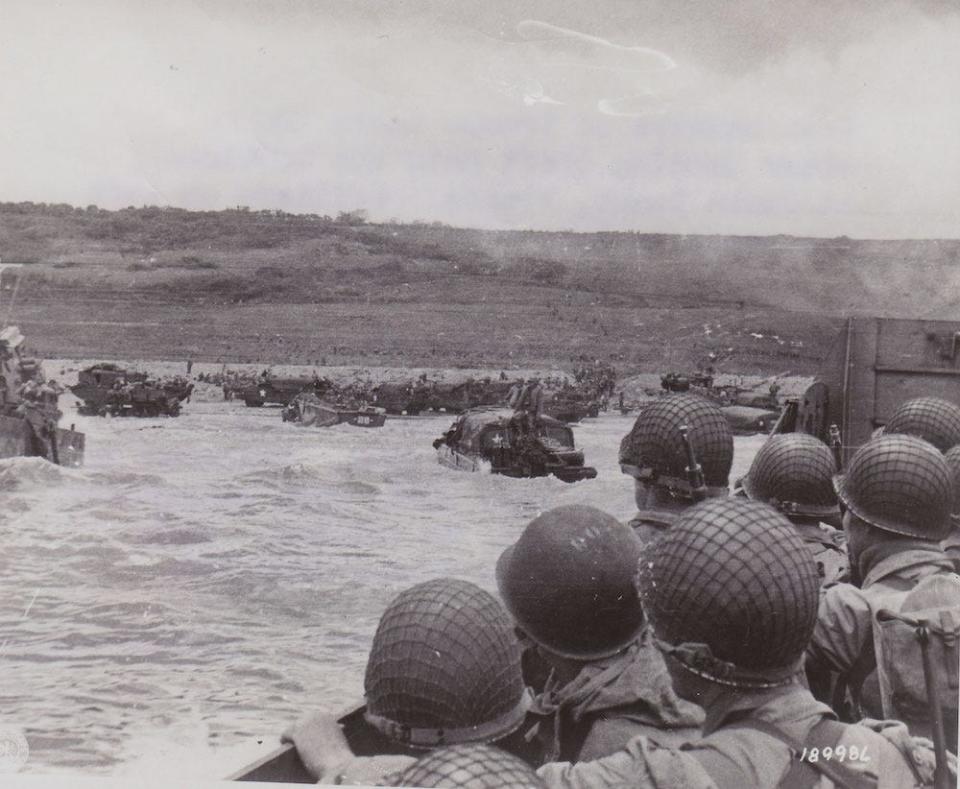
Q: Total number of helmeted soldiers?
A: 9